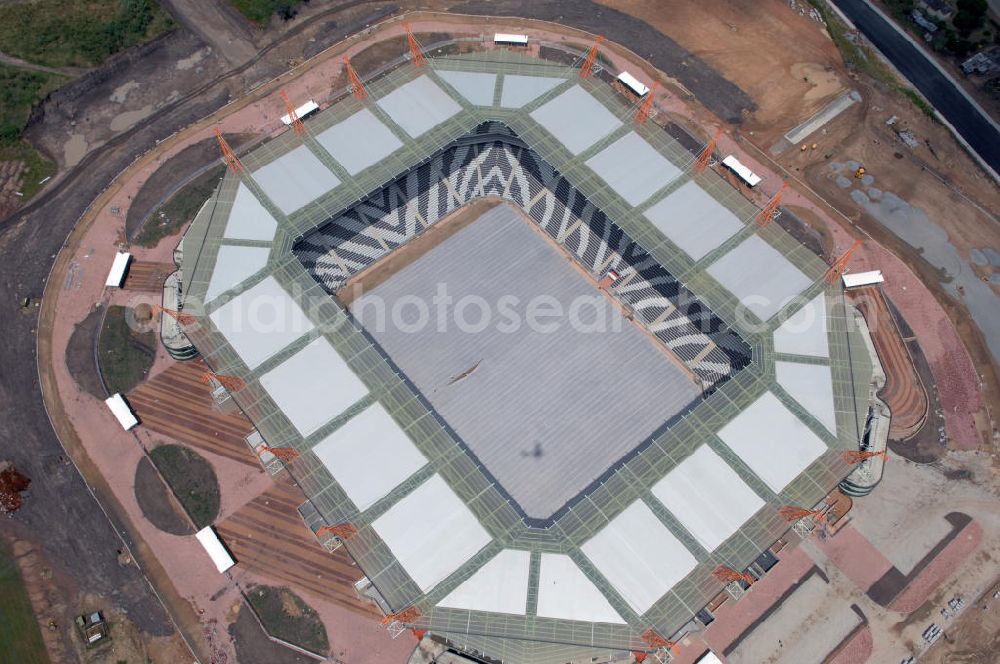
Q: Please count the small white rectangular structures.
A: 9